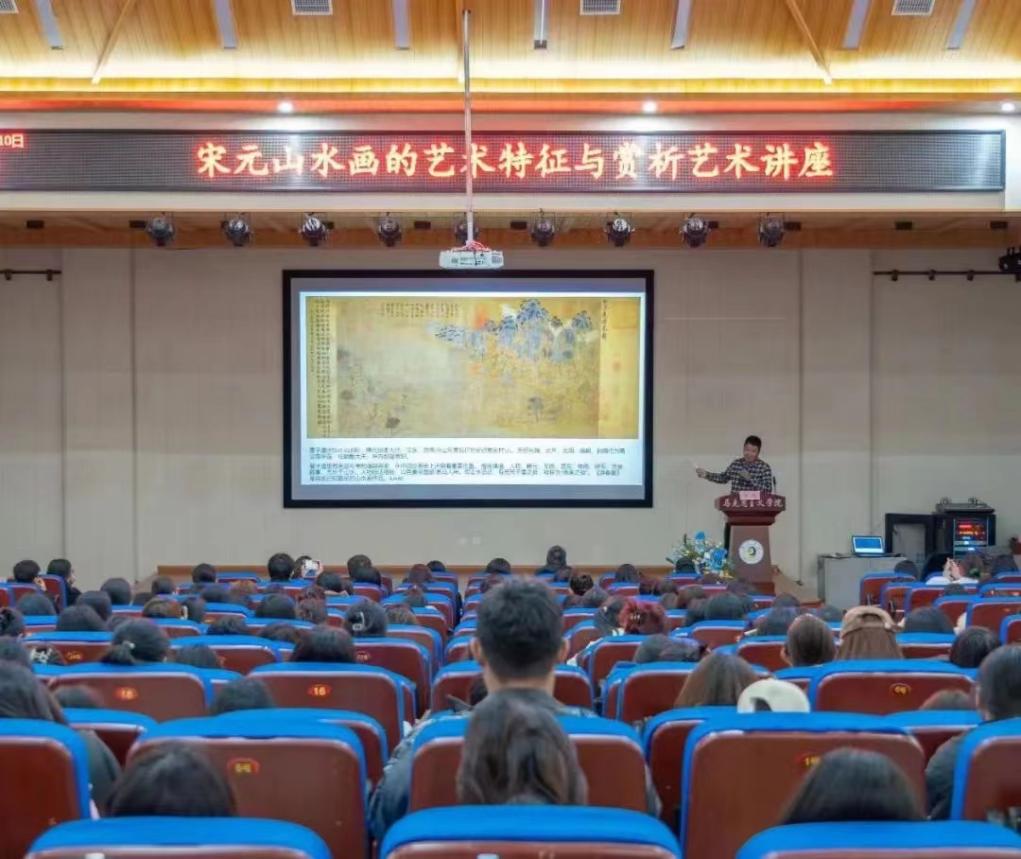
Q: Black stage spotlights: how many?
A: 9